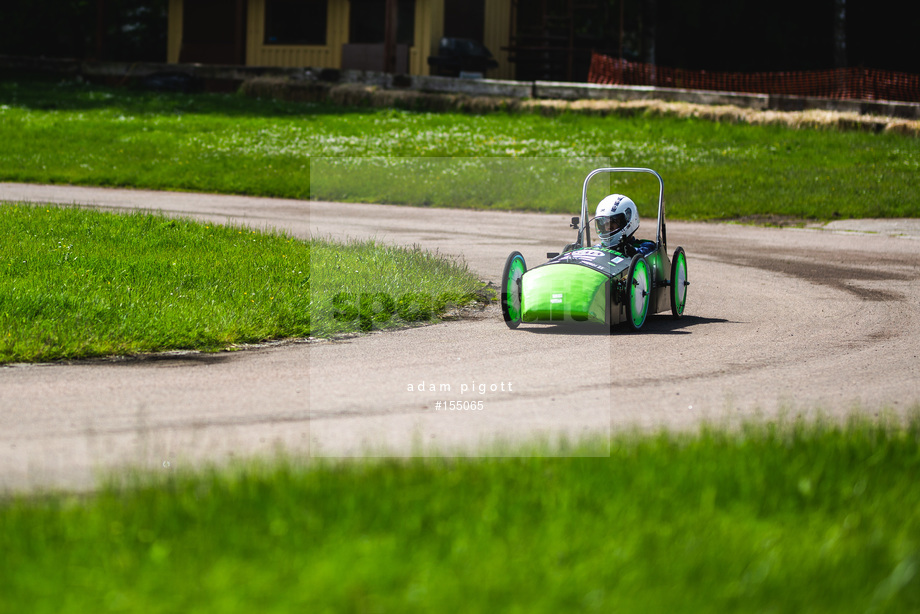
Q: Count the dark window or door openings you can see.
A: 4